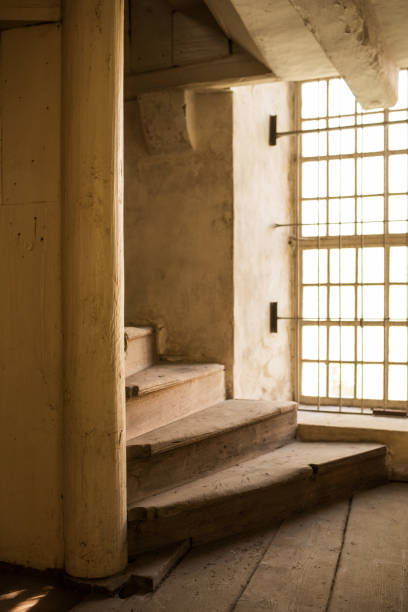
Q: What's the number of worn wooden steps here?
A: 4